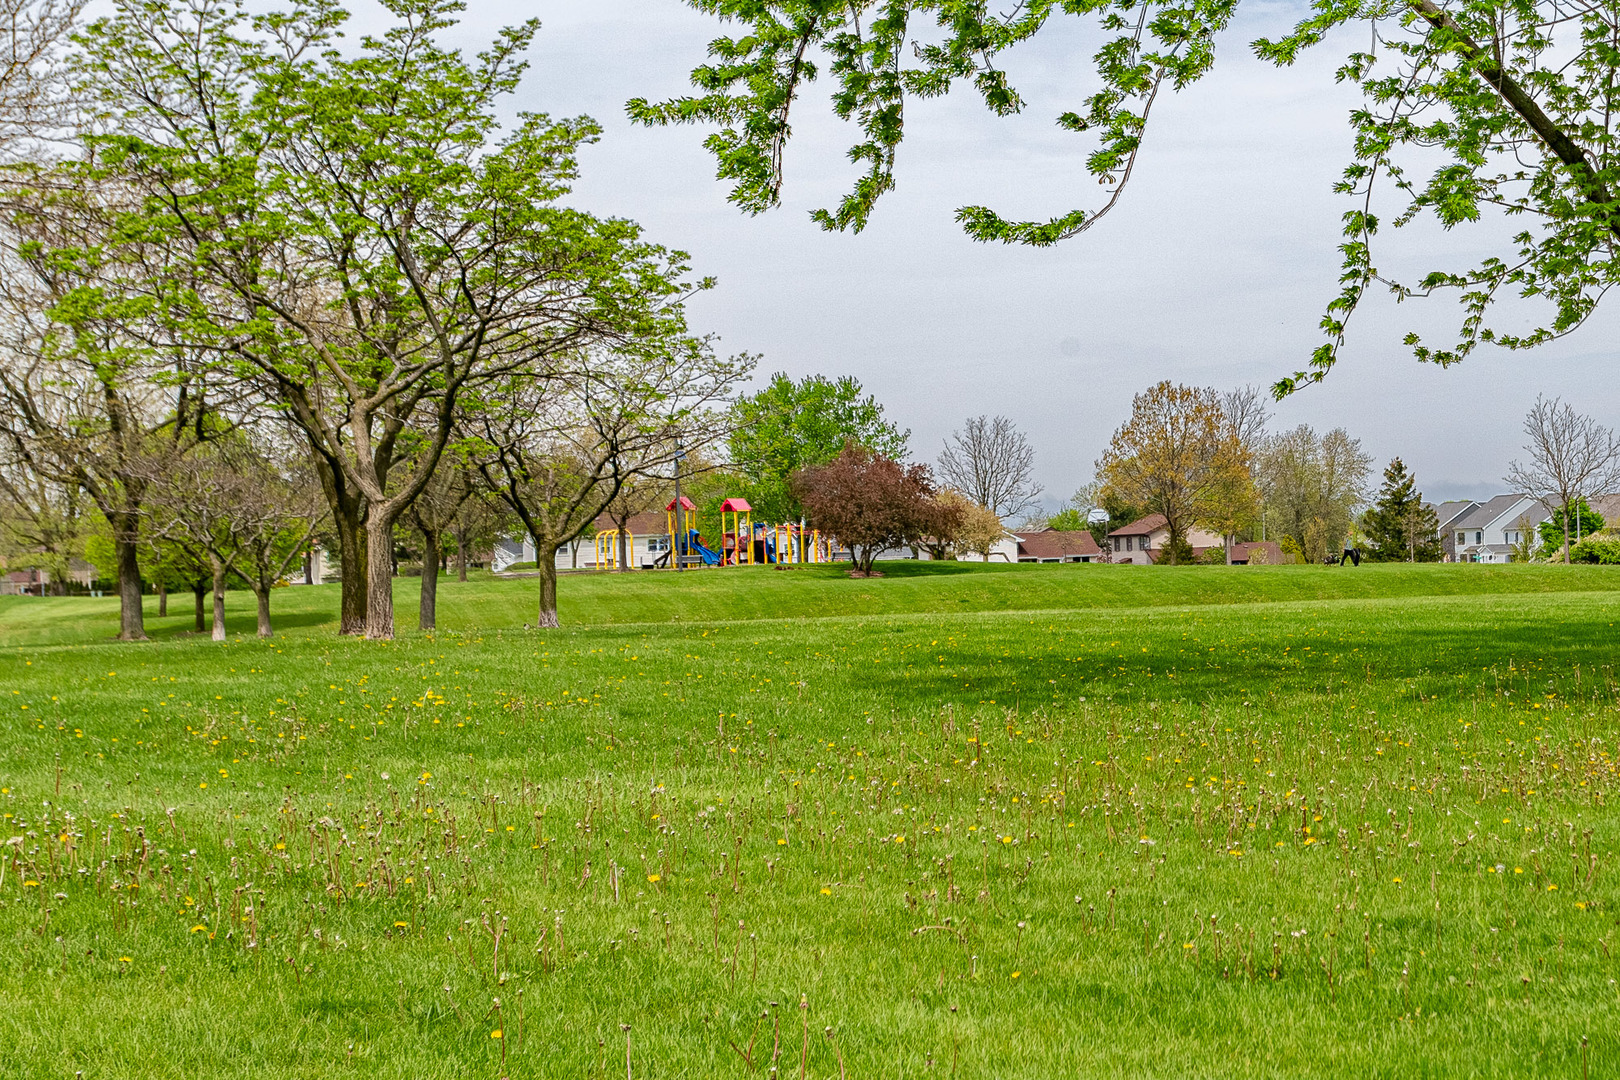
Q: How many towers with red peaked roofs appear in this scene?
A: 2